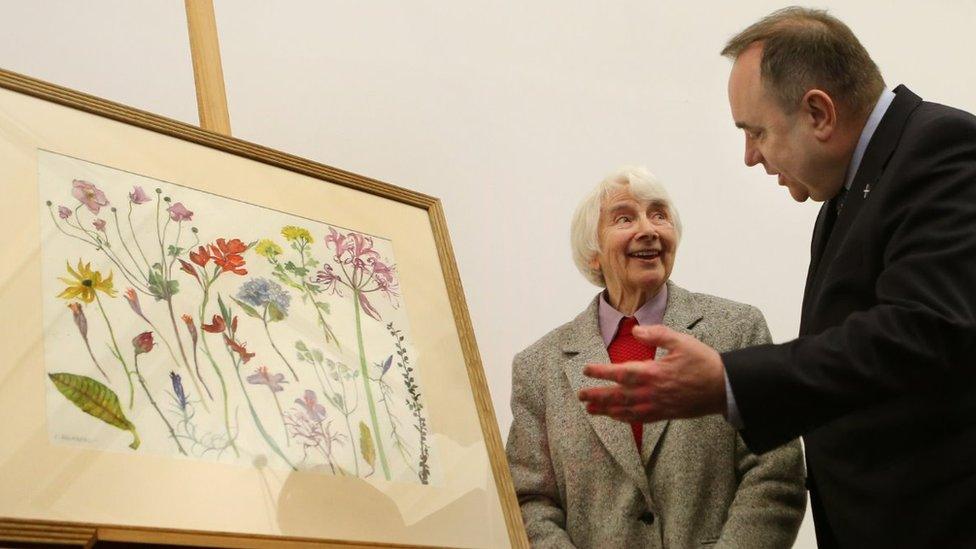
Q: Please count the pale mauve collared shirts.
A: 1